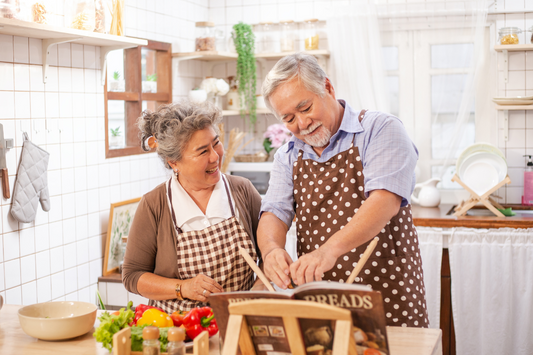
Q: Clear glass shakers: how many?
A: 2